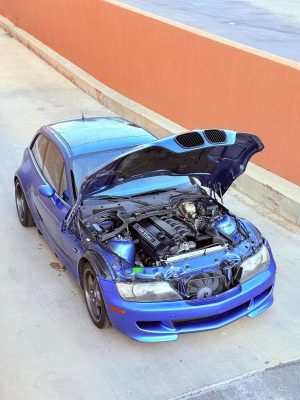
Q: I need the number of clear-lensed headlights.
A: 2